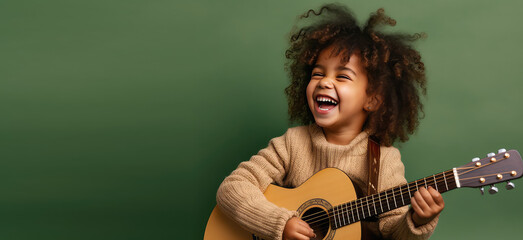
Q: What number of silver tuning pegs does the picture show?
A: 6